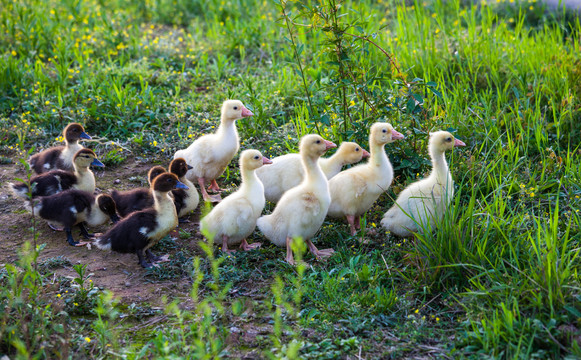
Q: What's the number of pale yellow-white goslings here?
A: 6